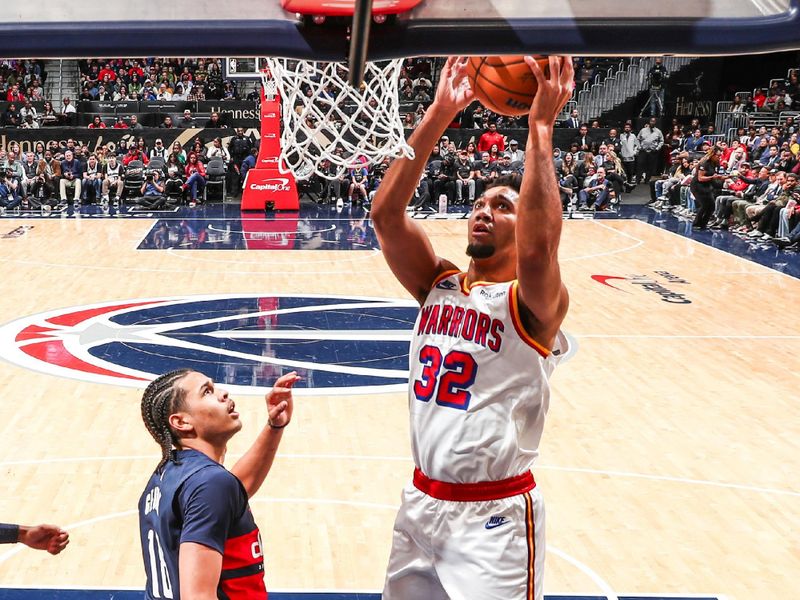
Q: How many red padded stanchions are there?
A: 1